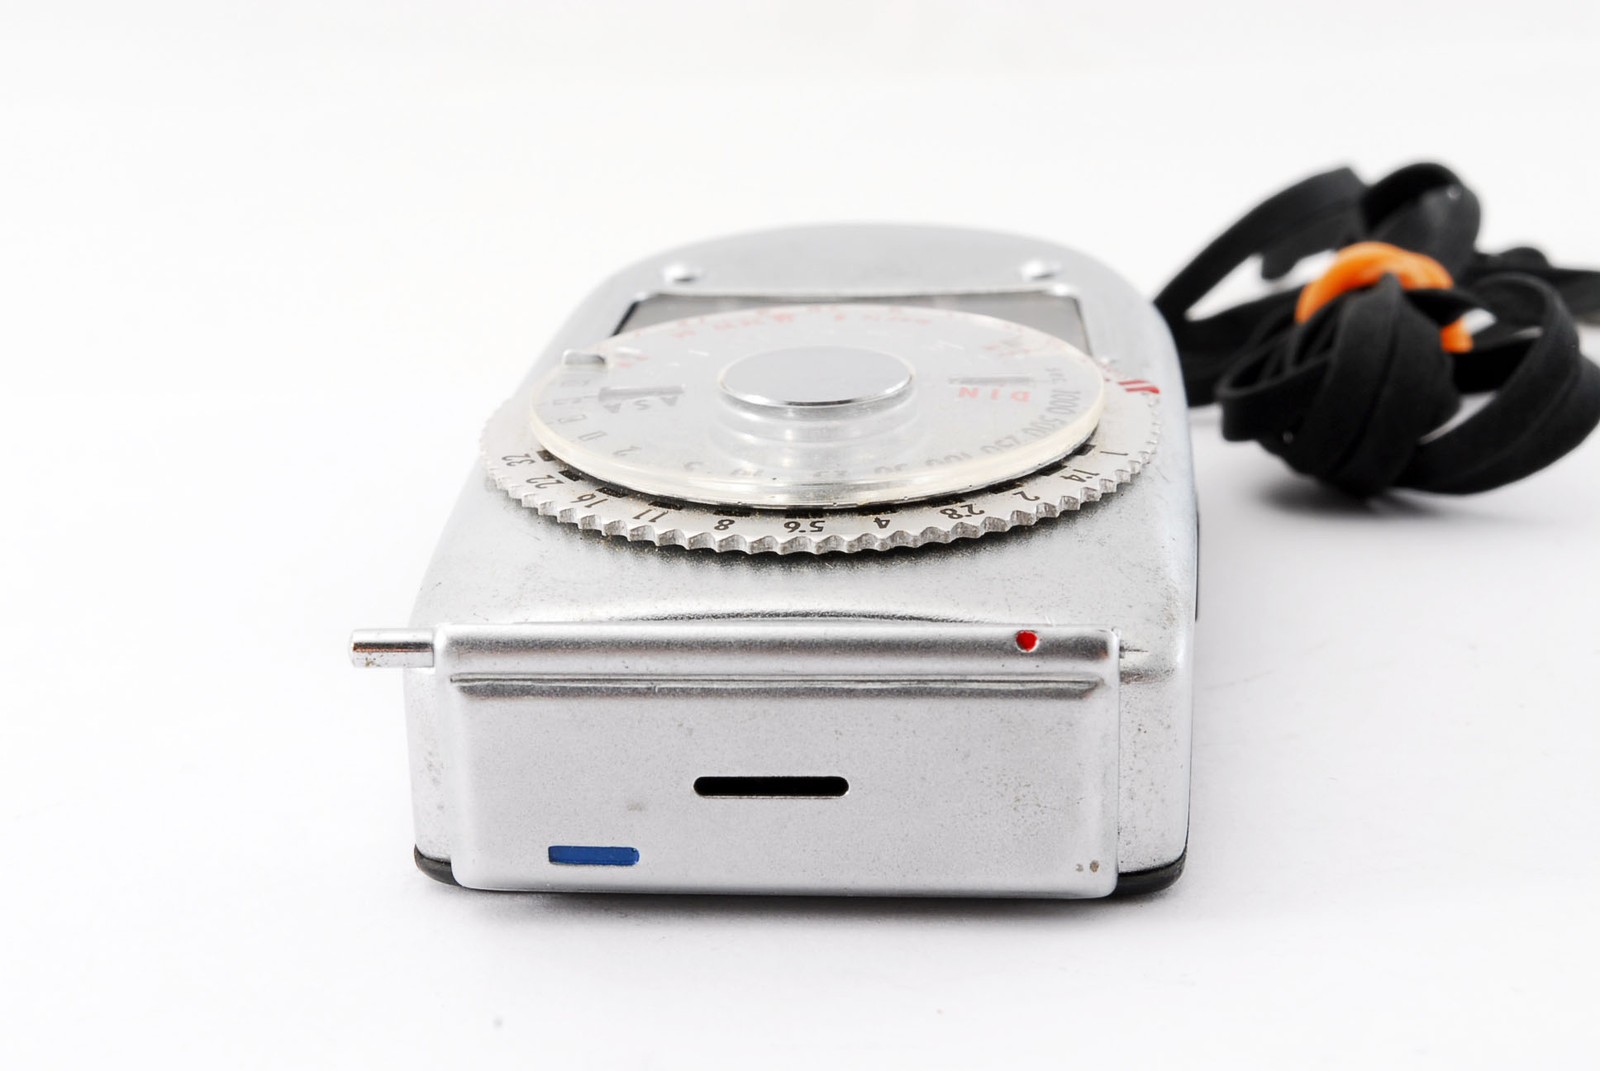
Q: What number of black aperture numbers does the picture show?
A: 11